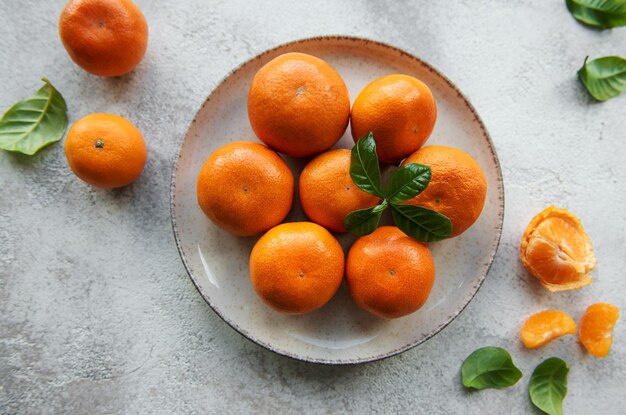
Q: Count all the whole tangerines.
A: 9